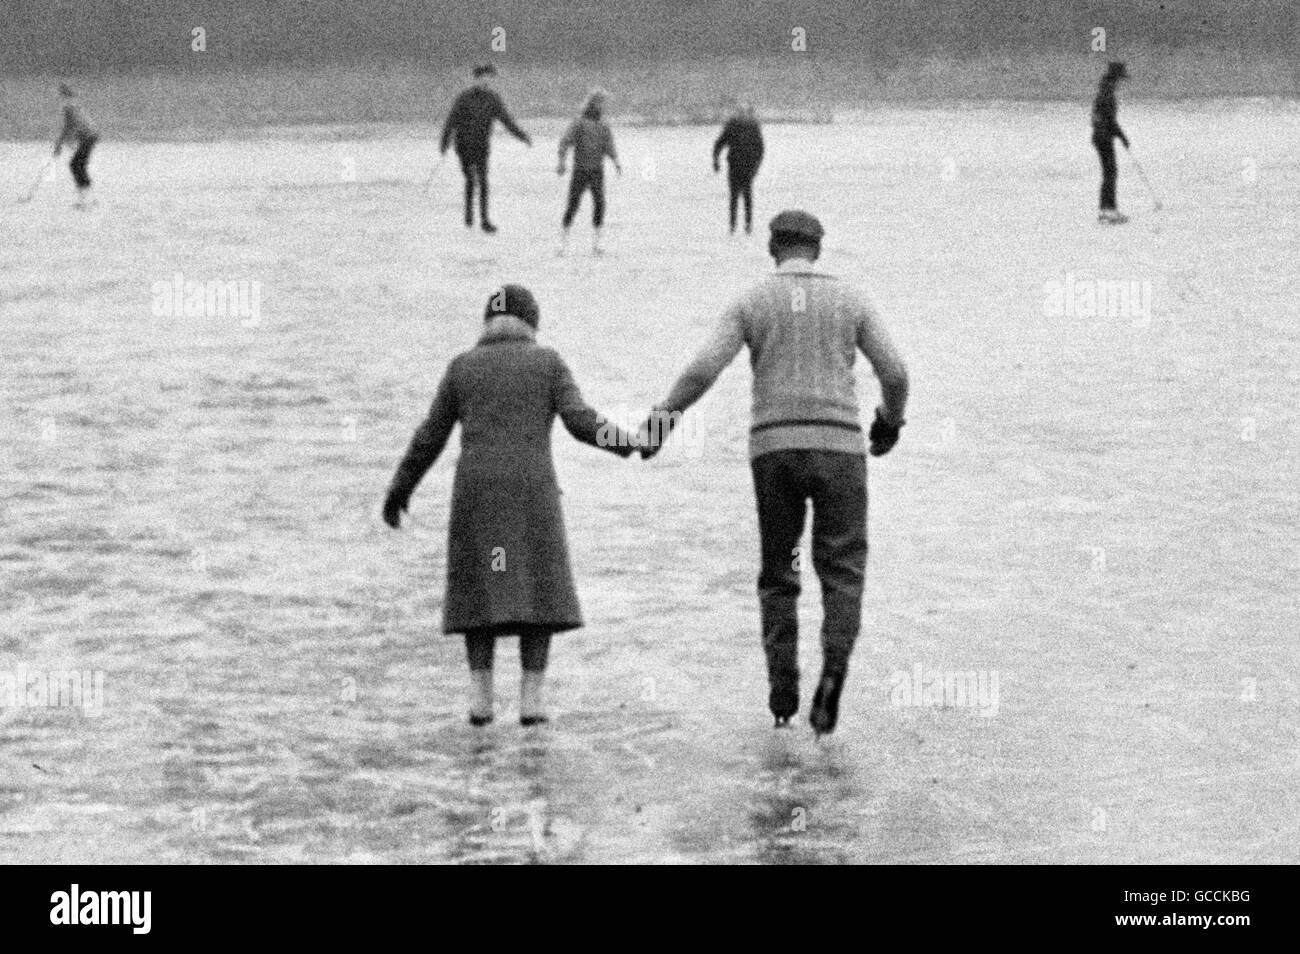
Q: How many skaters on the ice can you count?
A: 7